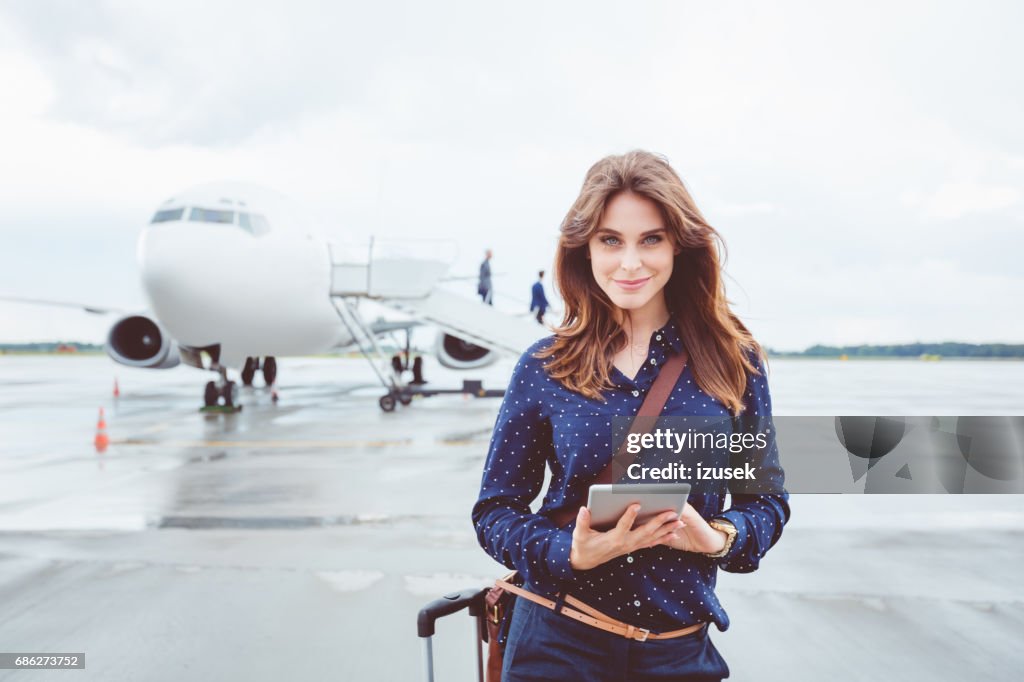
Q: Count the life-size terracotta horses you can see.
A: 0